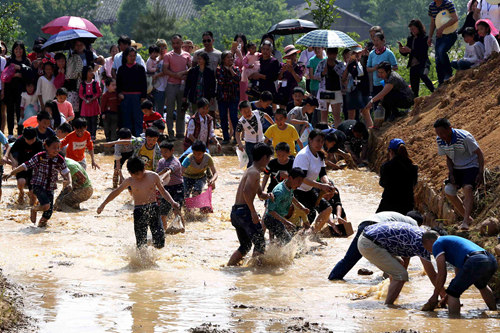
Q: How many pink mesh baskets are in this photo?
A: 1